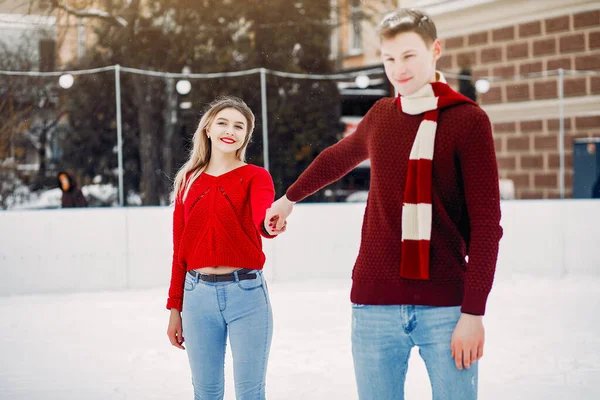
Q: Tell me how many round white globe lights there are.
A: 4